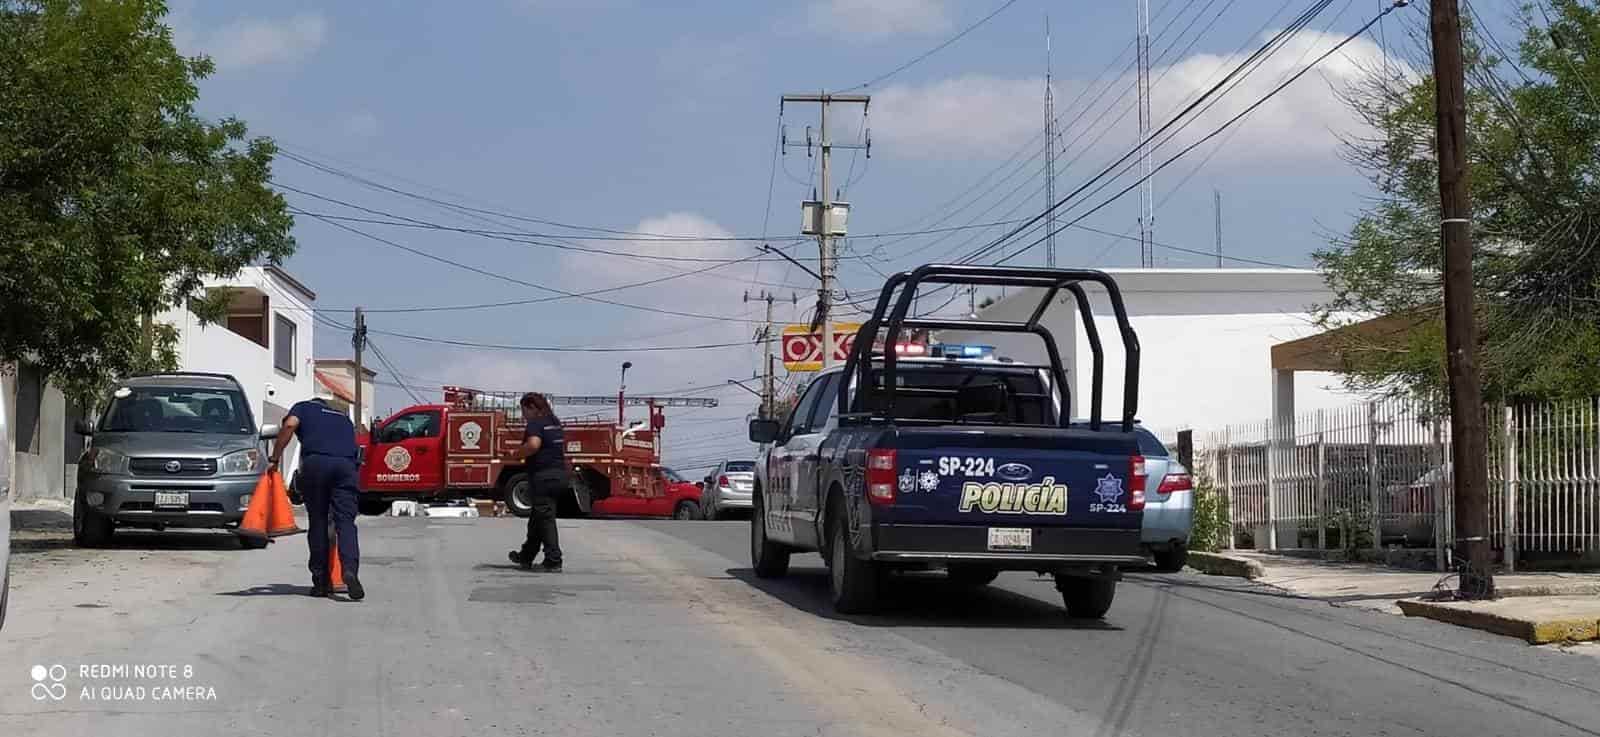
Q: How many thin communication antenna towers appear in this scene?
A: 3